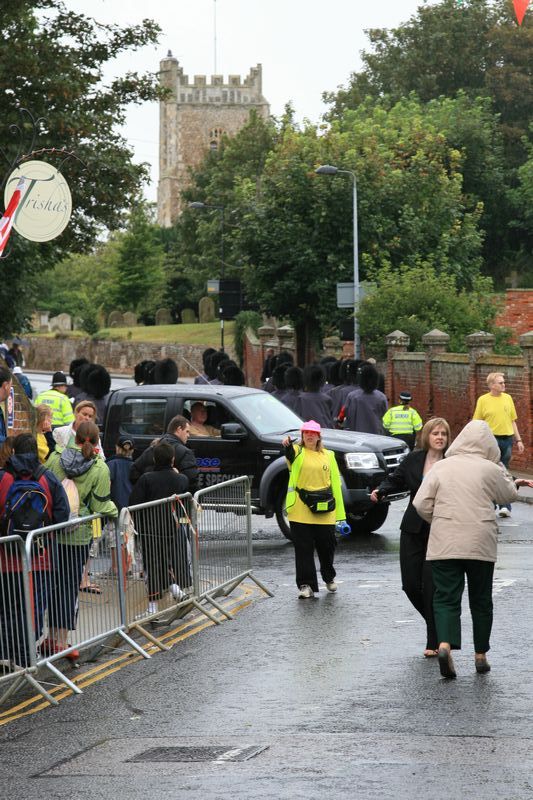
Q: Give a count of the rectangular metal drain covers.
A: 1